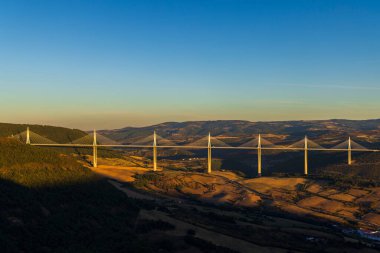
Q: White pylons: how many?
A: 7